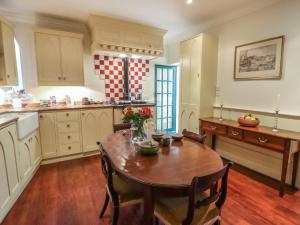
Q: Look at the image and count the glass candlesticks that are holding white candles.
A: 2